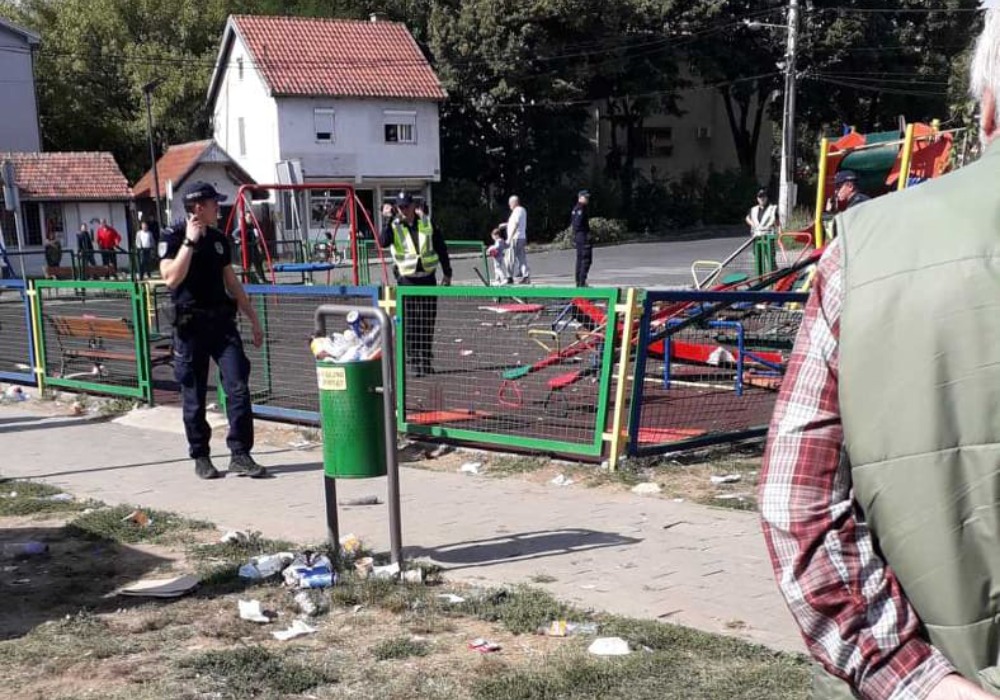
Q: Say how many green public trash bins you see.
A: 1